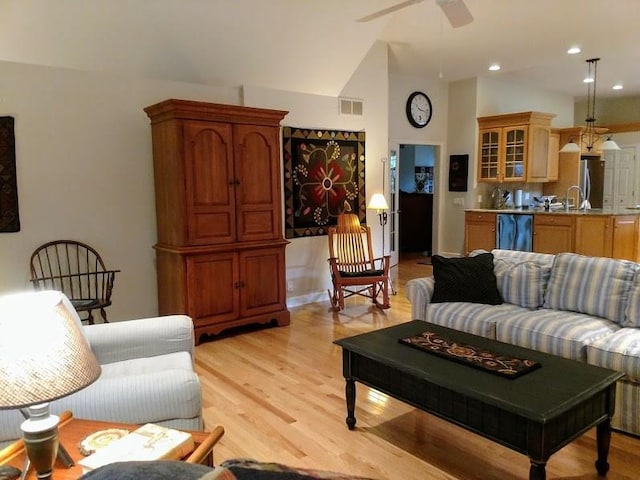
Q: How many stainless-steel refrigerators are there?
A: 1